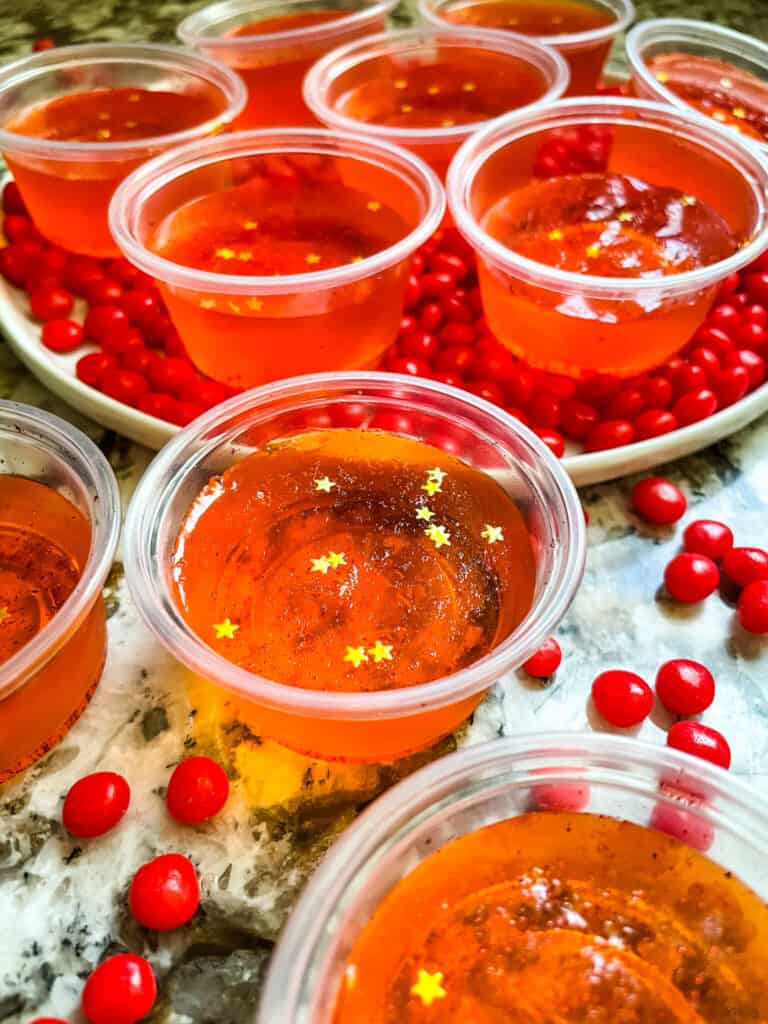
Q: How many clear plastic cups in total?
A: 10